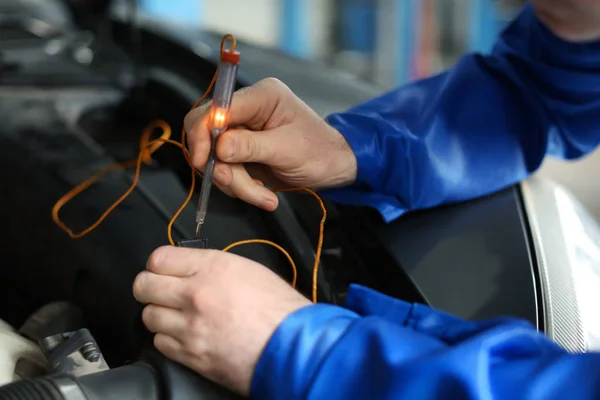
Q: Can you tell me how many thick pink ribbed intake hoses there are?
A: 0